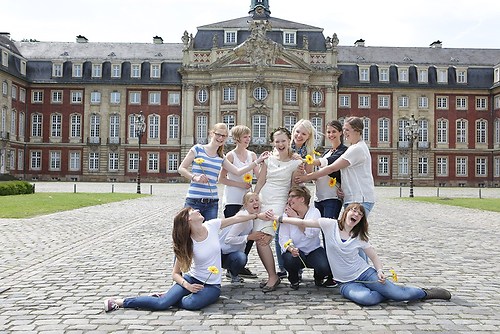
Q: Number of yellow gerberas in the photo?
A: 9